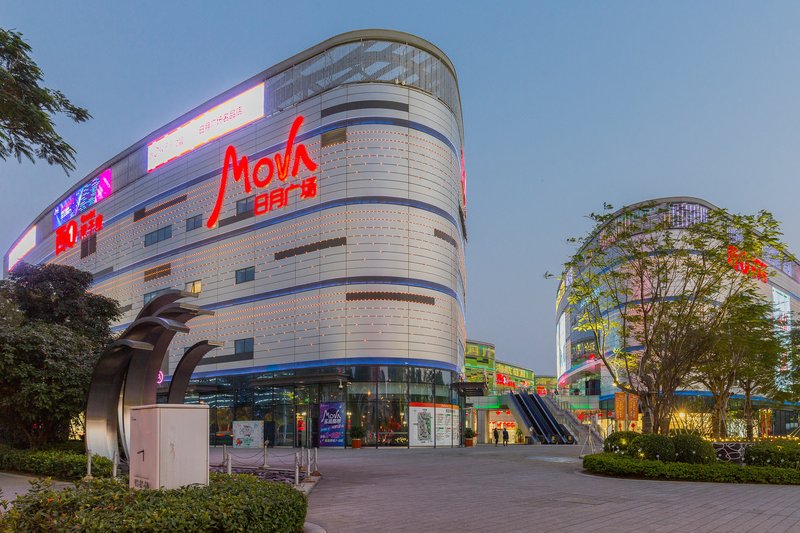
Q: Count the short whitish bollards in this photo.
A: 9